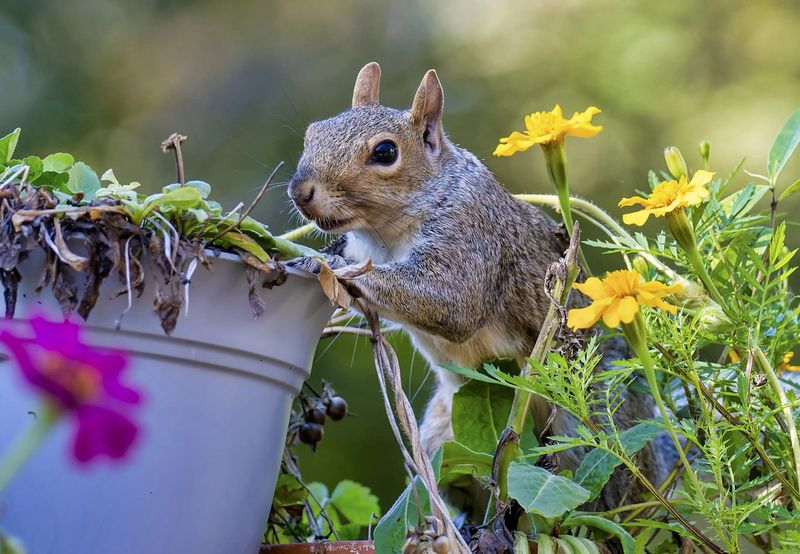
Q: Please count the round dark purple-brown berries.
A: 3